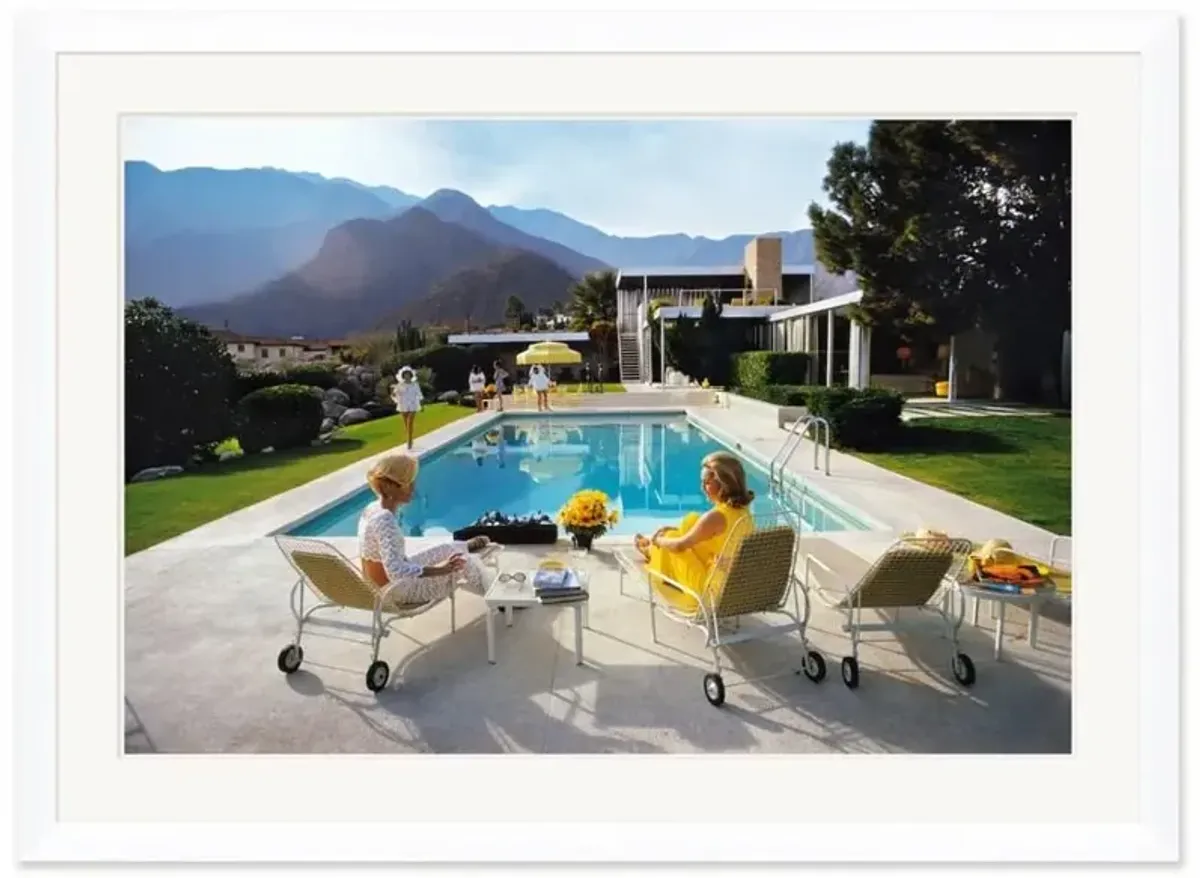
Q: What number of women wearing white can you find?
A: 4